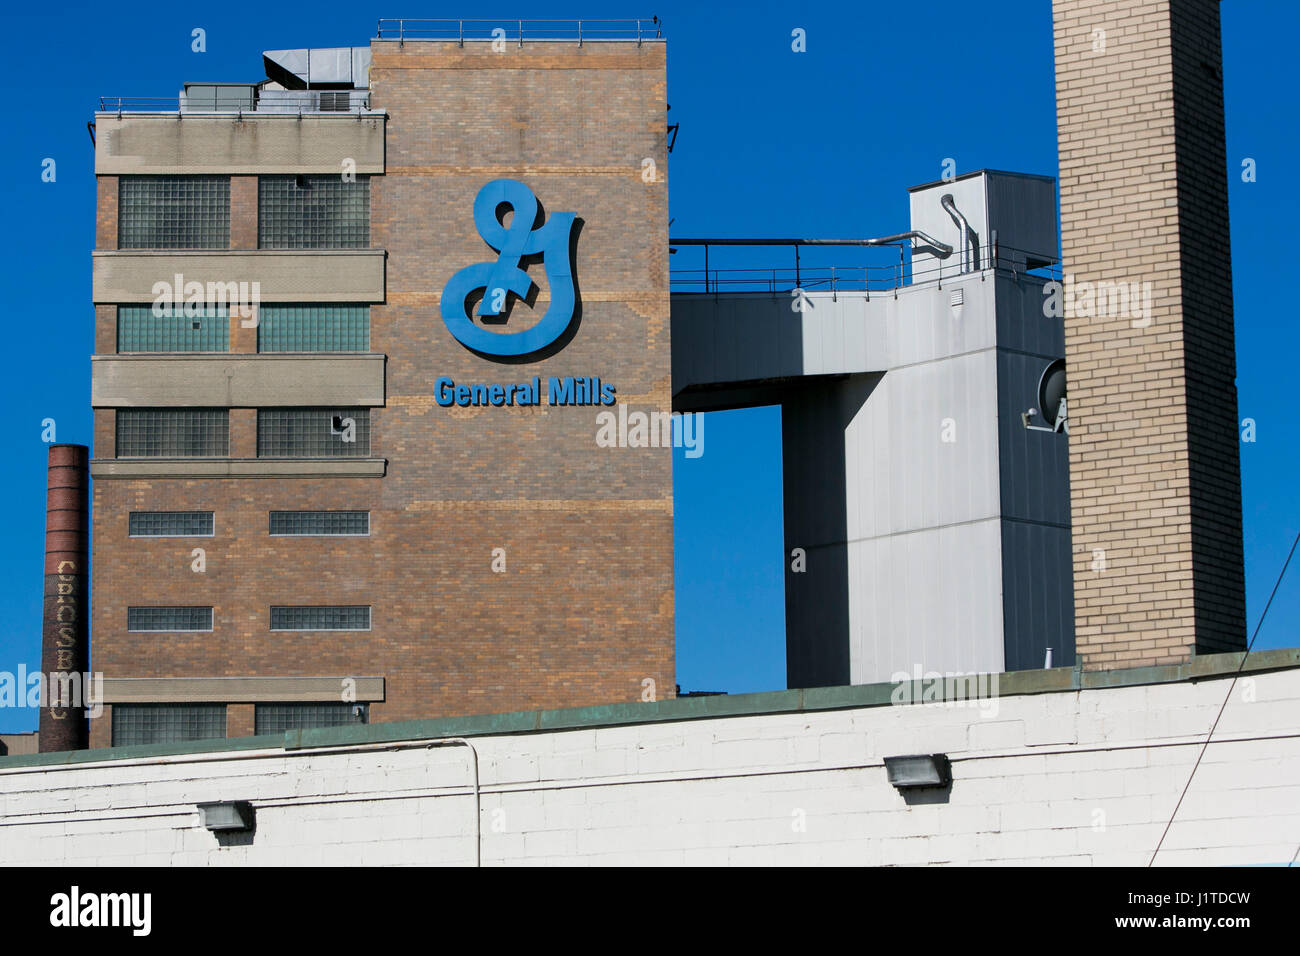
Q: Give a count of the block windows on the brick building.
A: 12